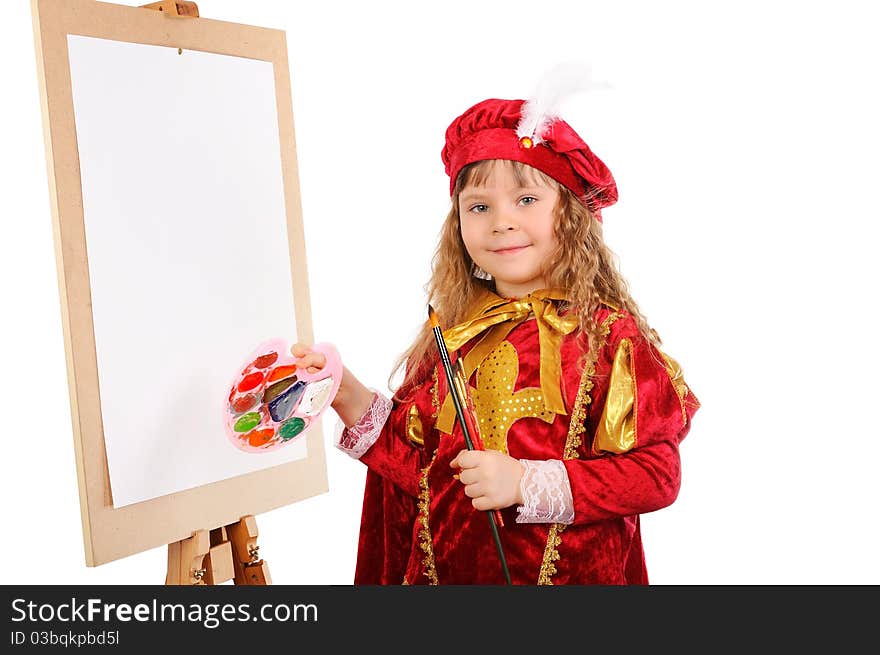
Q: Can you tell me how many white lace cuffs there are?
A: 2